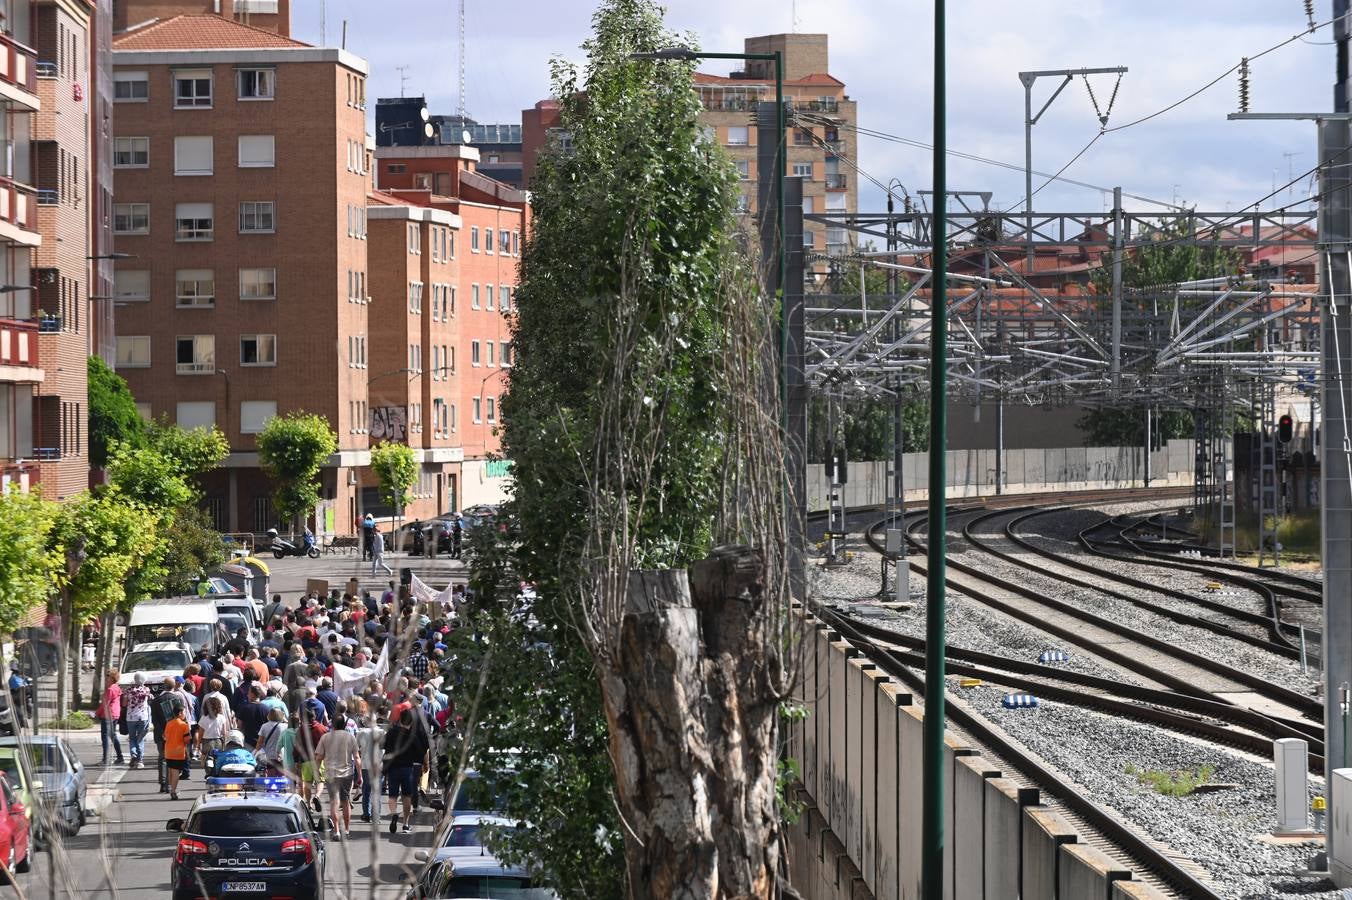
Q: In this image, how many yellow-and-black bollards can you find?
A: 0